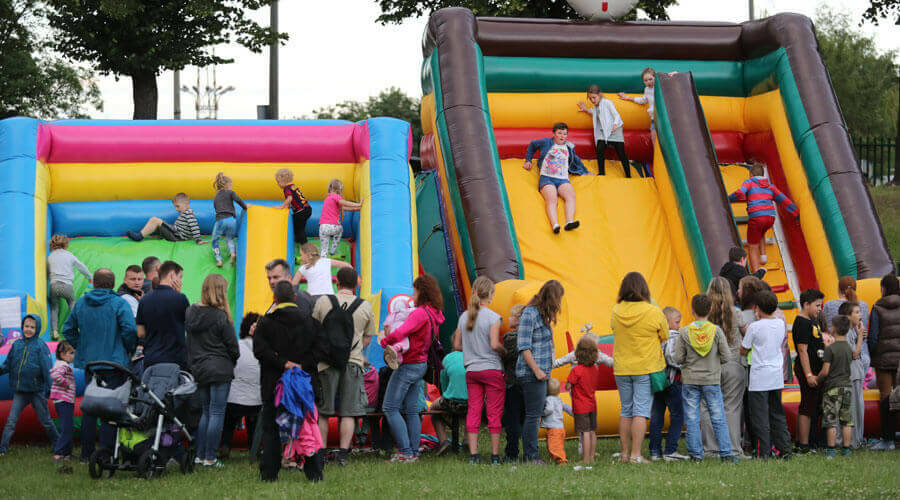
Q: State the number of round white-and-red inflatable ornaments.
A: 1